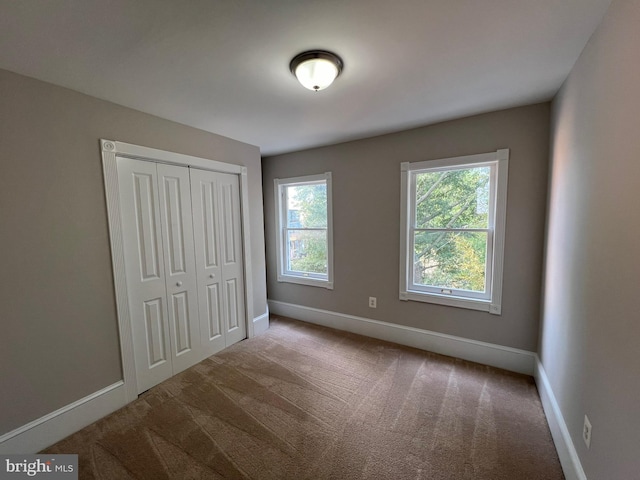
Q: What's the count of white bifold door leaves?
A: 4